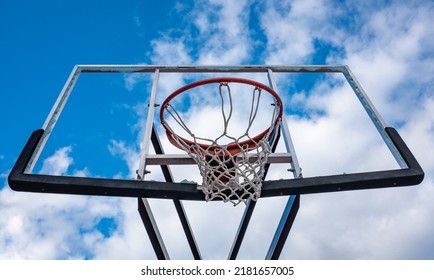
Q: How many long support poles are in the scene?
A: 4